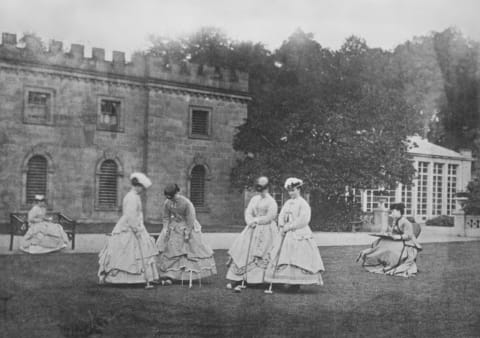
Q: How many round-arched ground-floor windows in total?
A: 3